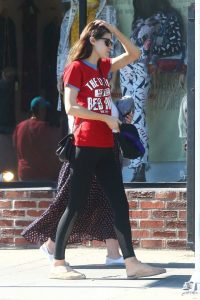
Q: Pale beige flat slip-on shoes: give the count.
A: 2